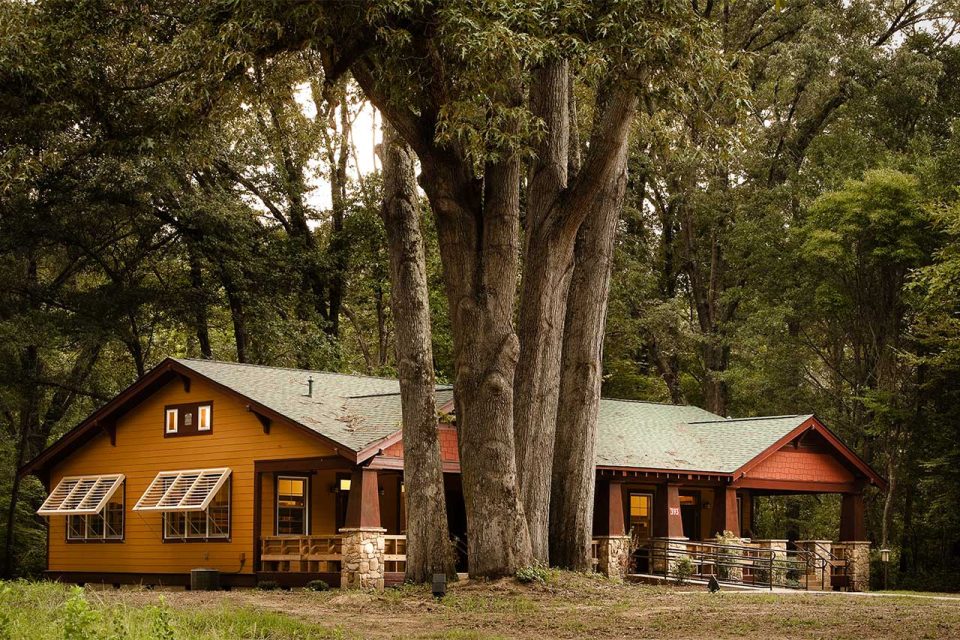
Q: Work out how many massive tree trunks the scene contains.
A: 4